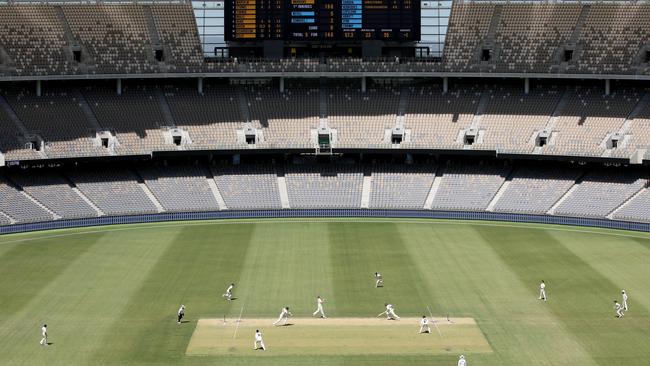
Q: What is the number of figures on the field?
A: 13